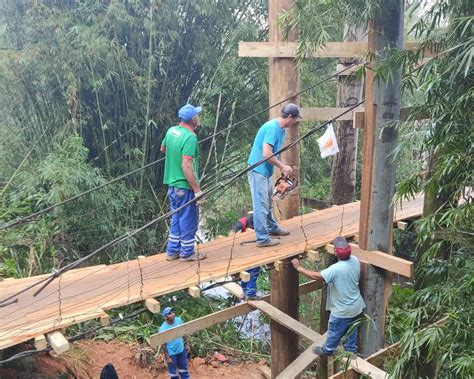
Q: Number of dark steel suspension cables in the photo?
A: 2